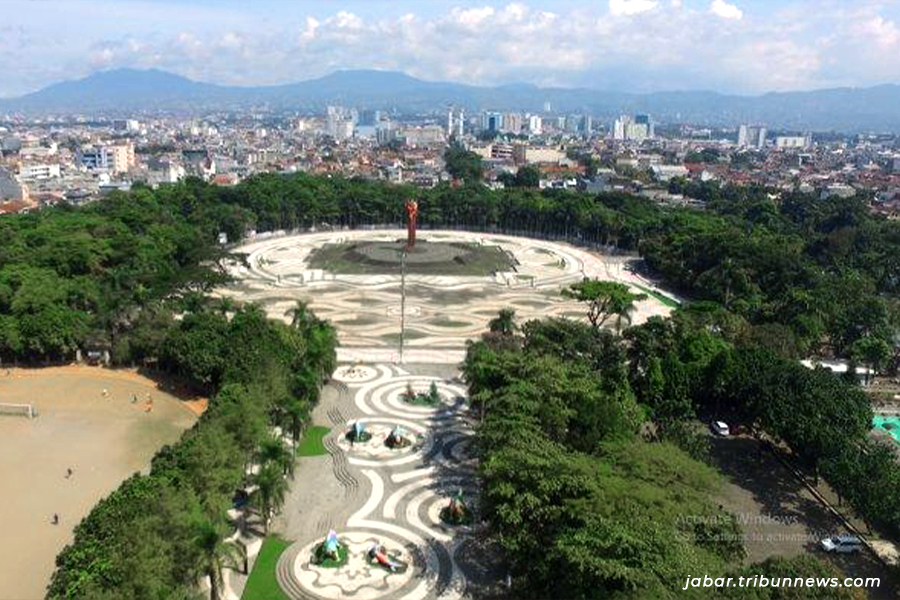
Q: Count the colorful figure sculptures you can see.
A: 5